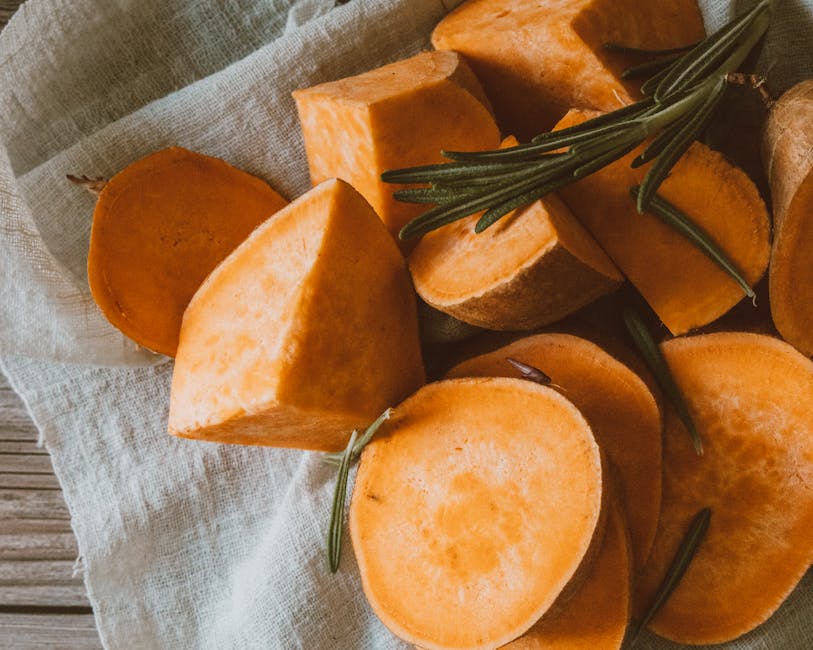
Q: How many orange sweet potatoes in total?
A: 11